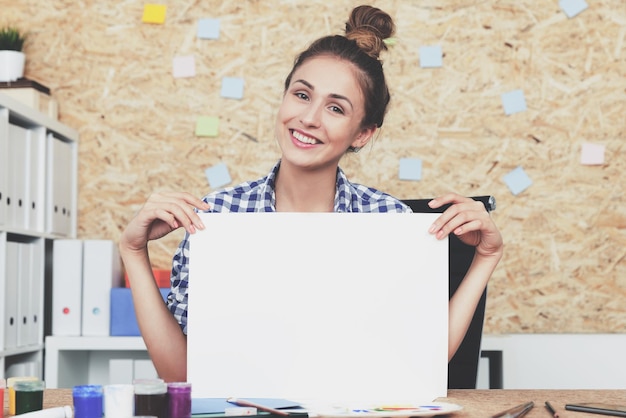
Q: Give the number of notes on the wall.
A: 13